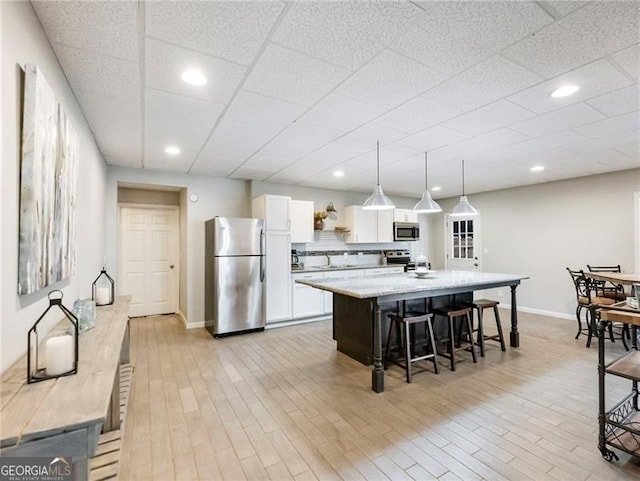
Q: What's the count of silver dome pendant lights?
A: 3